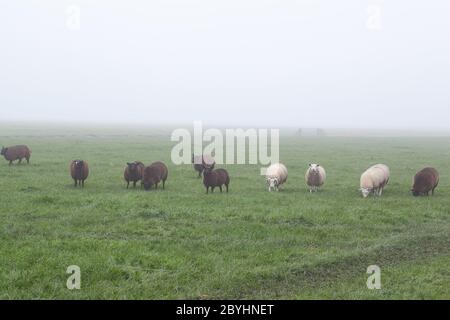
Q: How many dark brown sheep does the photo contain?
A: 7